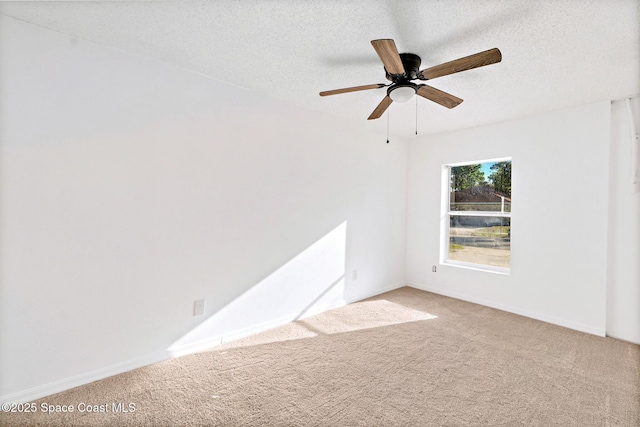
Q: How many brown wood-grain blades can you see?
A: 5